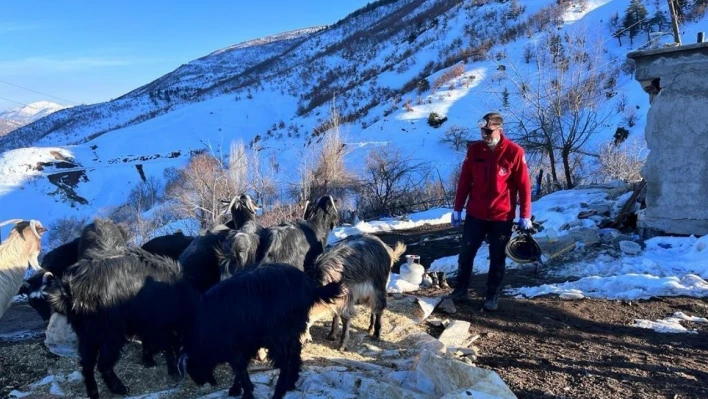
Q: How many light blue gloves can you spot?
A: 2